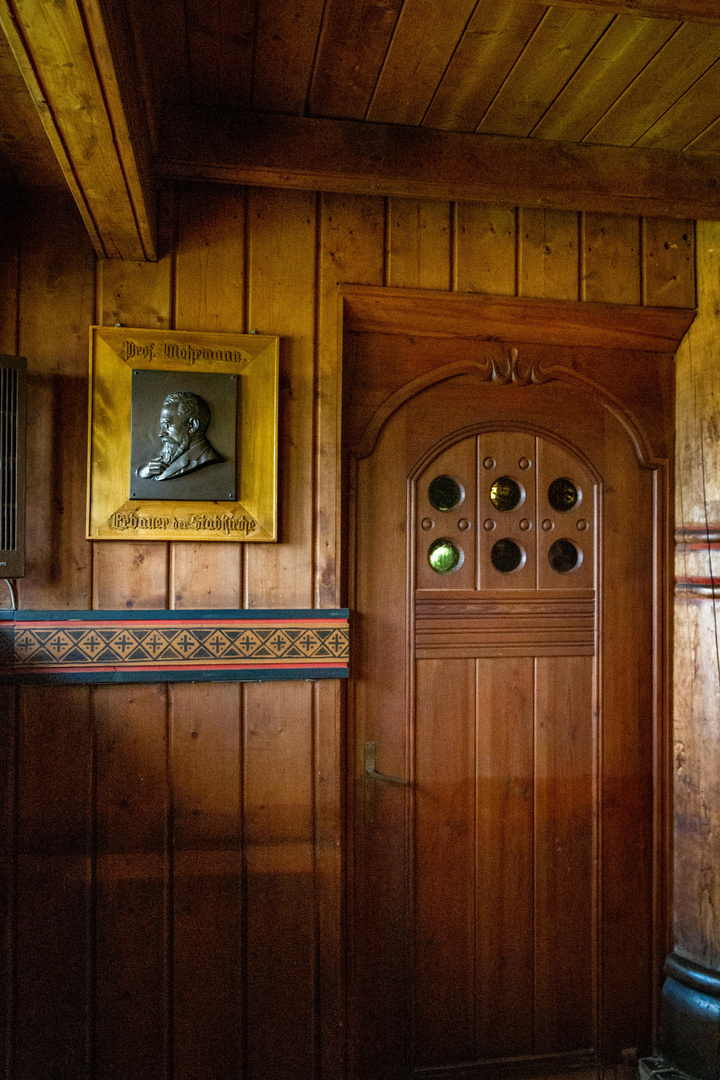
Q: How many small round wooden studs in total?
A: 8